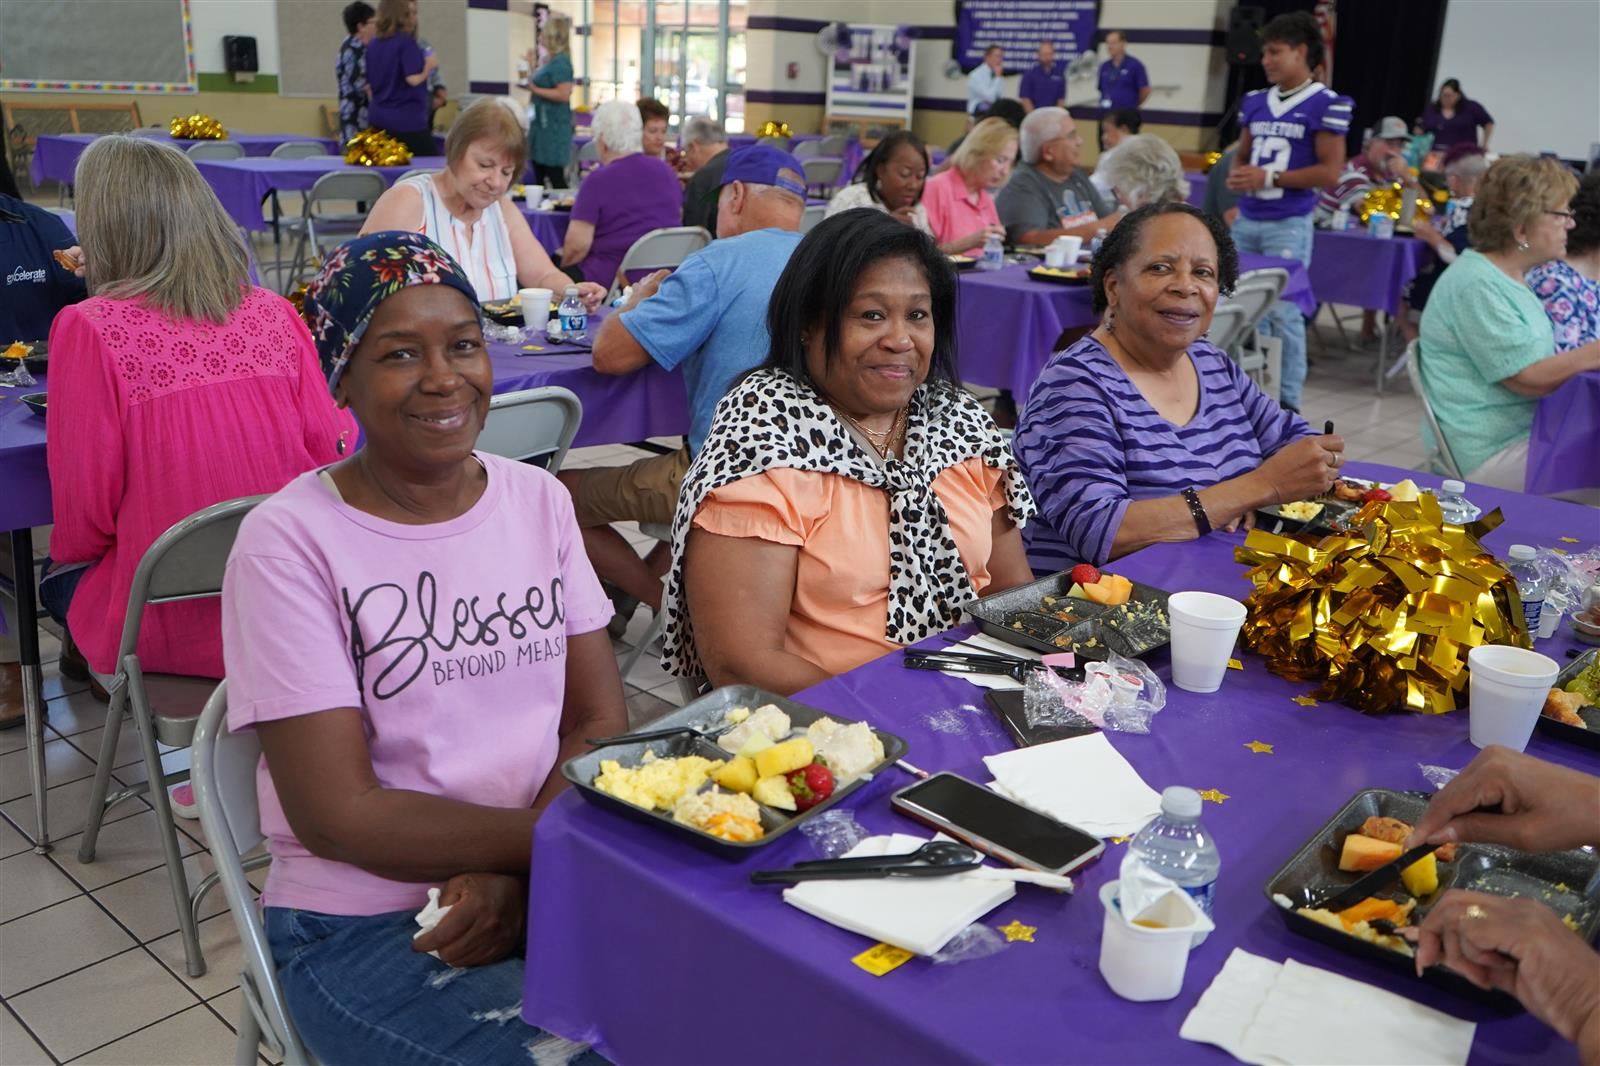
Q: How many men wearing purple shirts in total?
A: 3